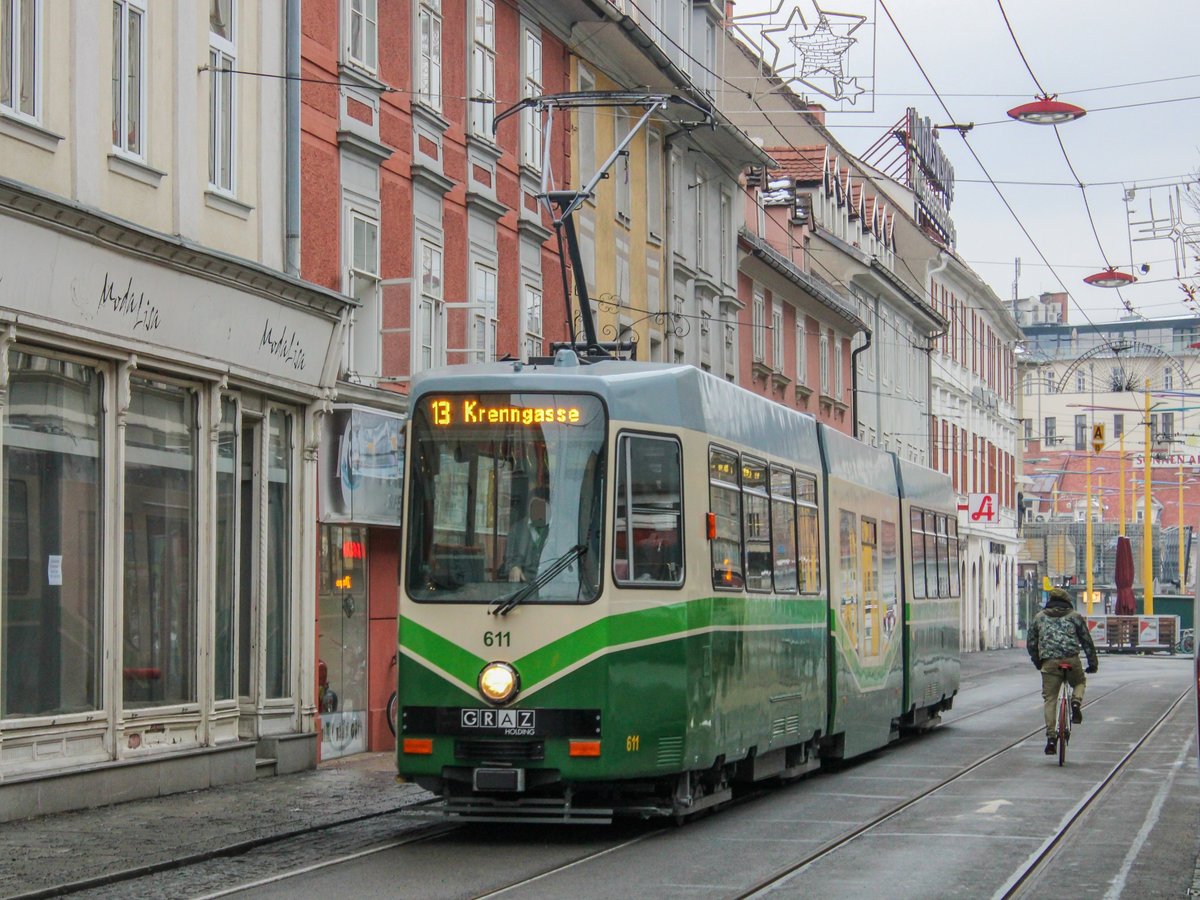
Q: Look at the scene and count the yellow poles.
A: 7